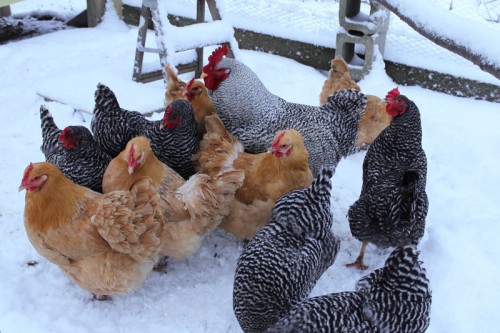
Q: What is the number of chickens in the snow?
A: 11